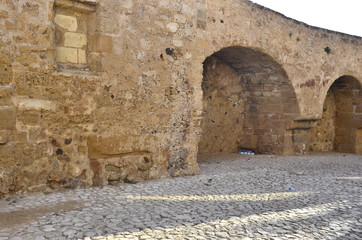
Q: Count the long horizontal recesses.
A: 1